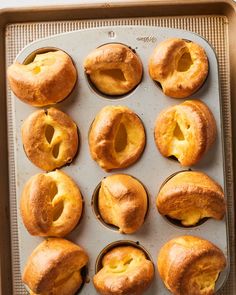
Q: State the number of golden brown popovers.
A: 12